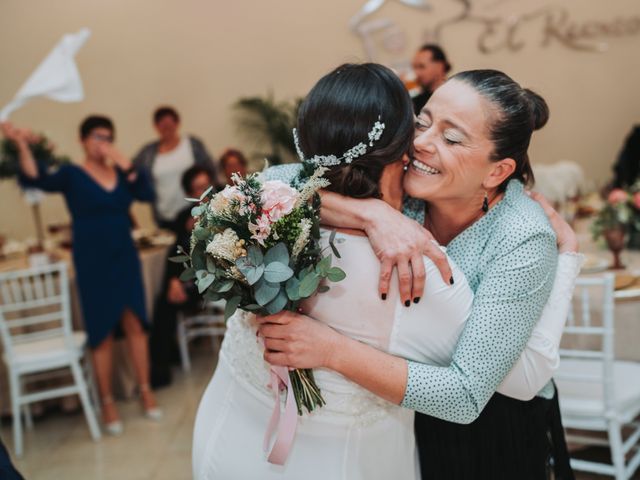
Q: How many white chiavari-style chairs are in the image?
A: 3